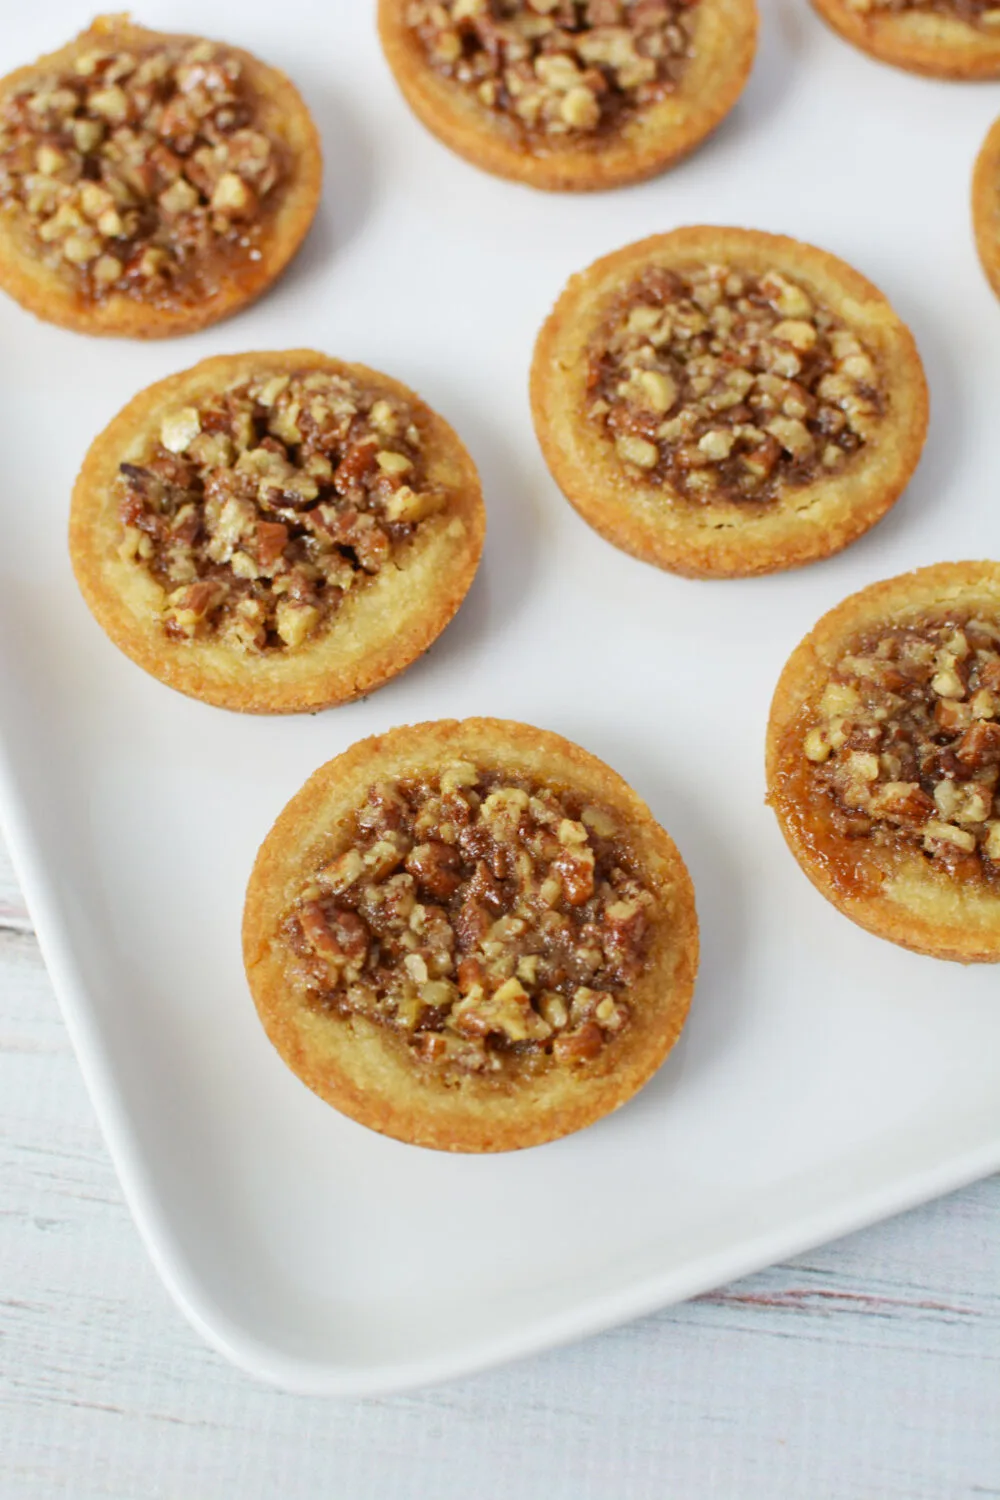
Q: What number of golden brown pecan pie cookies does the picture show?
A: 8